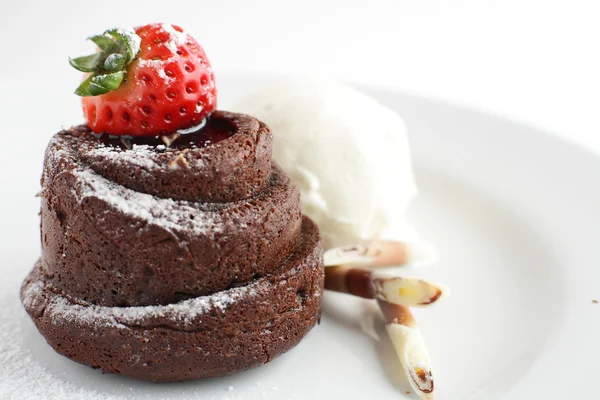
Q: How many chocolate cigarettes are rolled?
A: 3